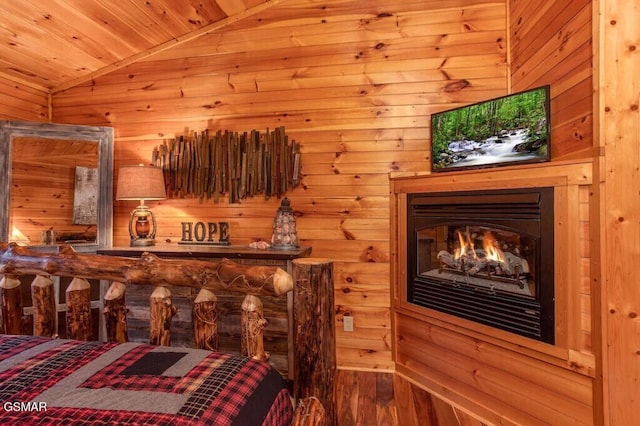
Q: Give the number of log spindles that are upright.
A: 7